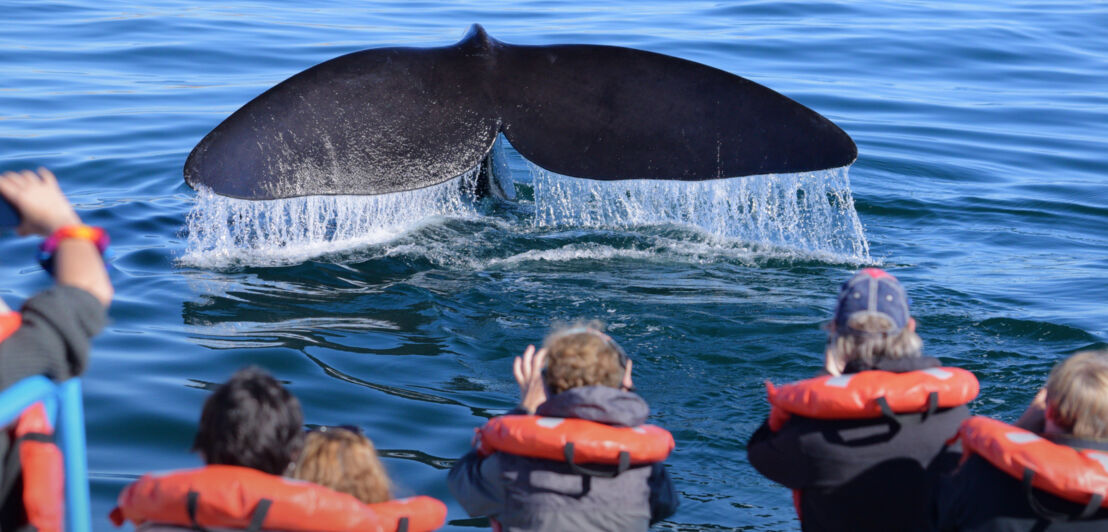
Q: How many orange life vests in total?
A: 6